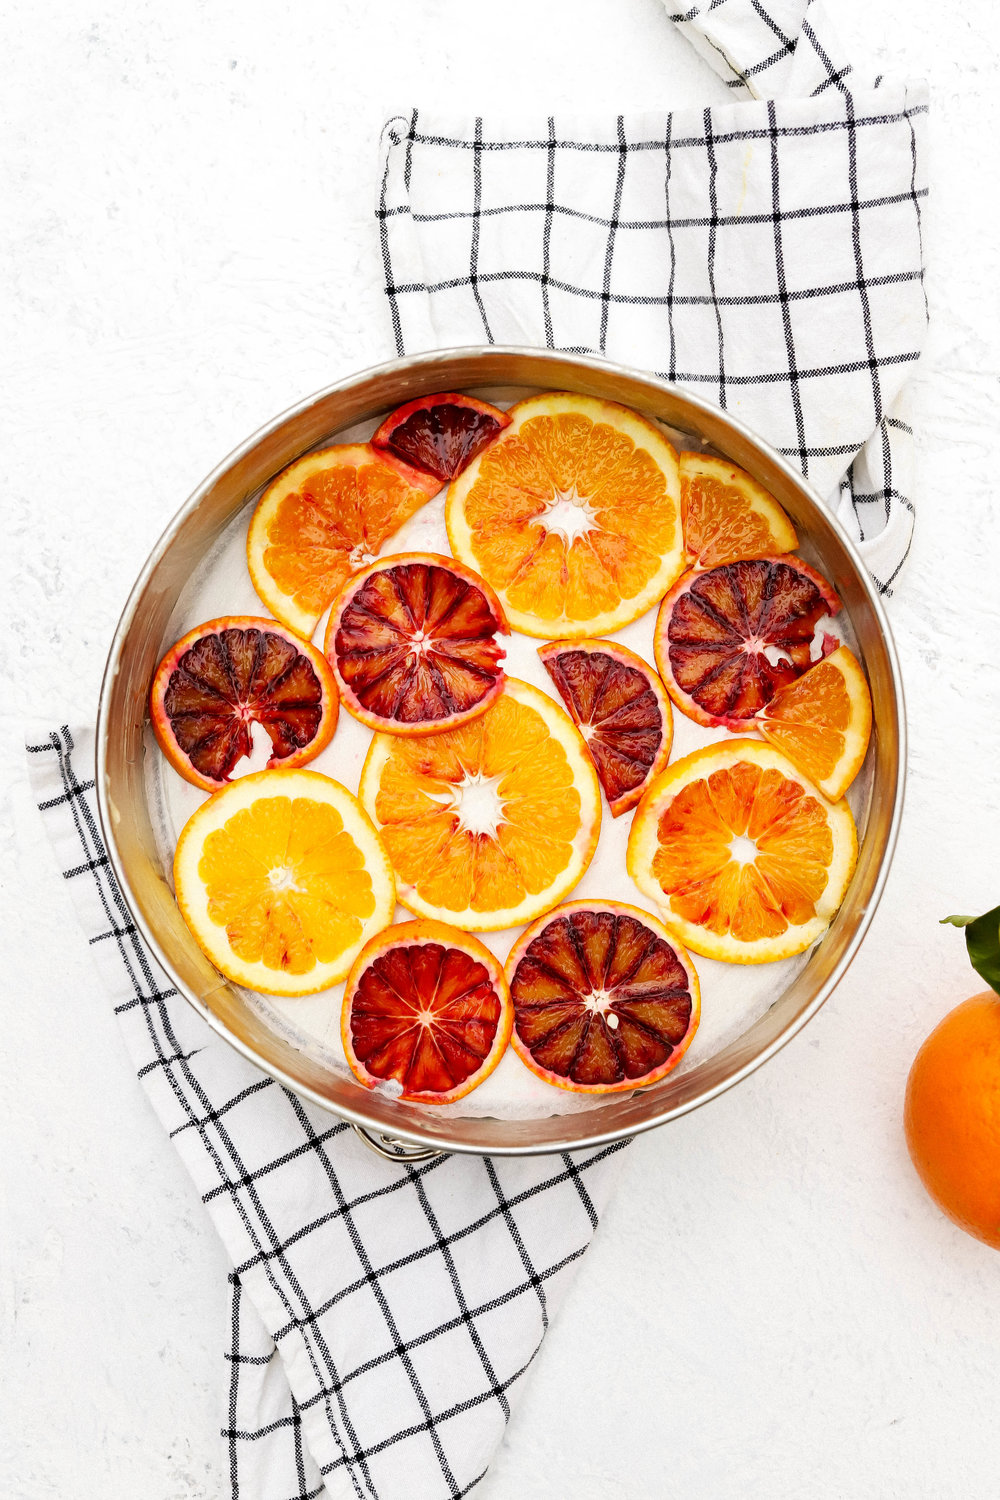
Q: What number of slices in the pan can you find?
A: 14